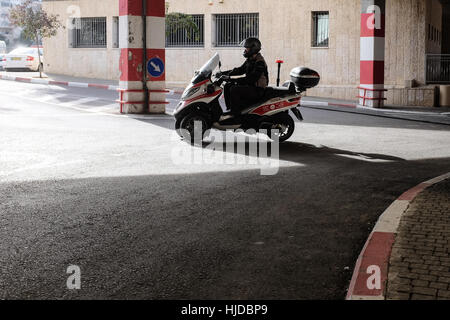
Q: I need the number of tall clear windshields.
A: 1